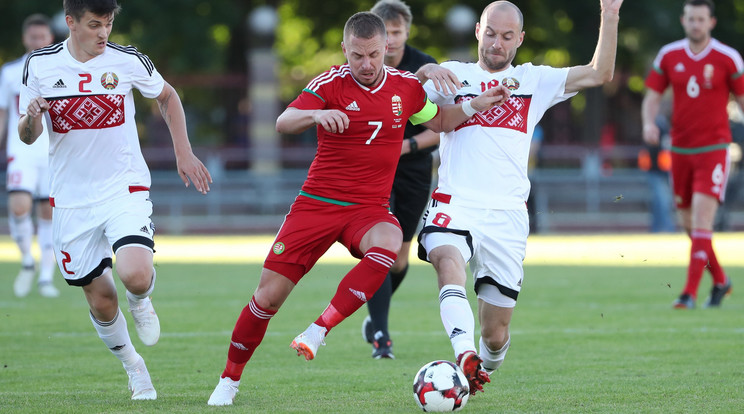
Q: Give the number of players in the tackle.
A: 2